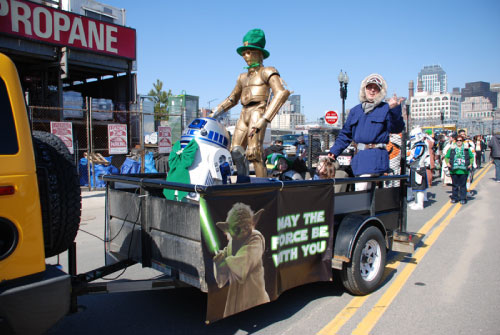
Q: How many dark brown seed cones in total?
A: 0